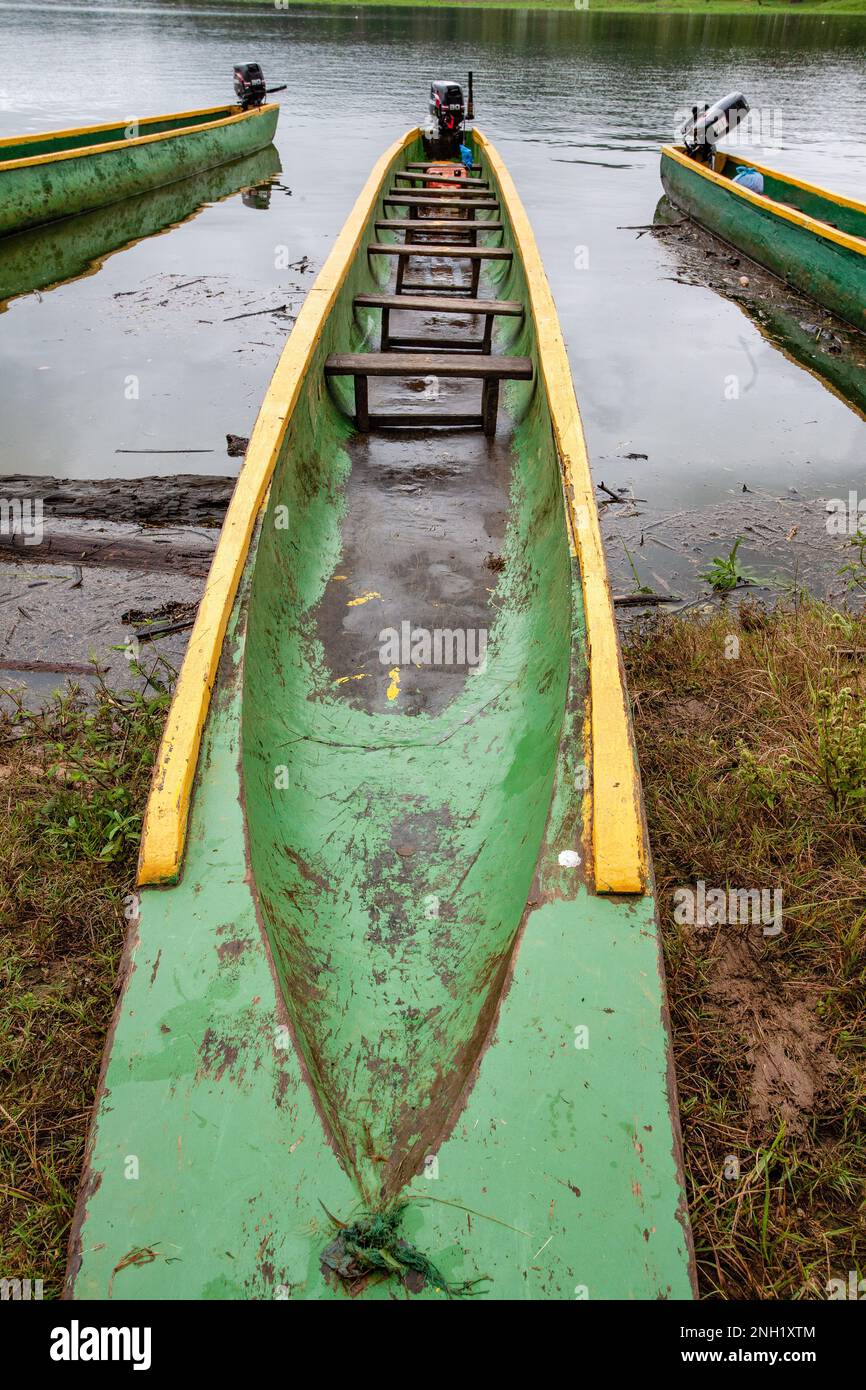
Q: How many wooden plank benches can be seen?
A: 8